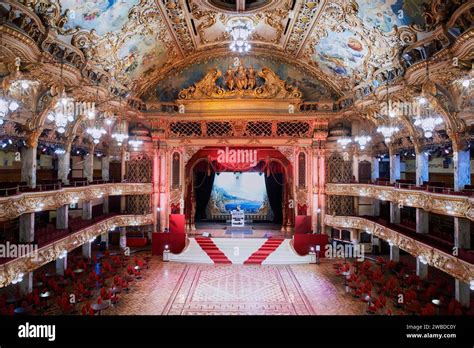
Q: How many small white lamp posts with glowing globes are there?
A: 2